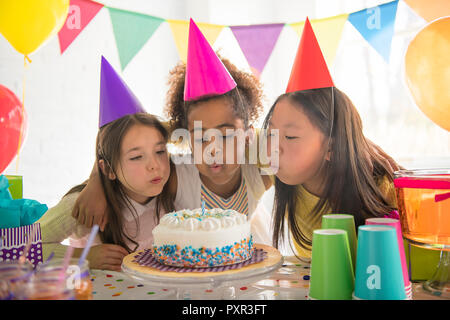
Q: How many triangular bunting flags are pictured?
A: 6